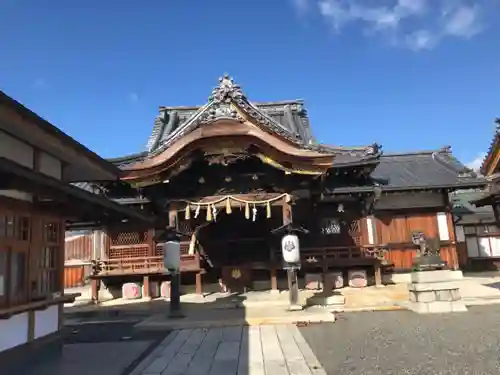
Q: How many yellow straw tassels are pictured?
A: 5